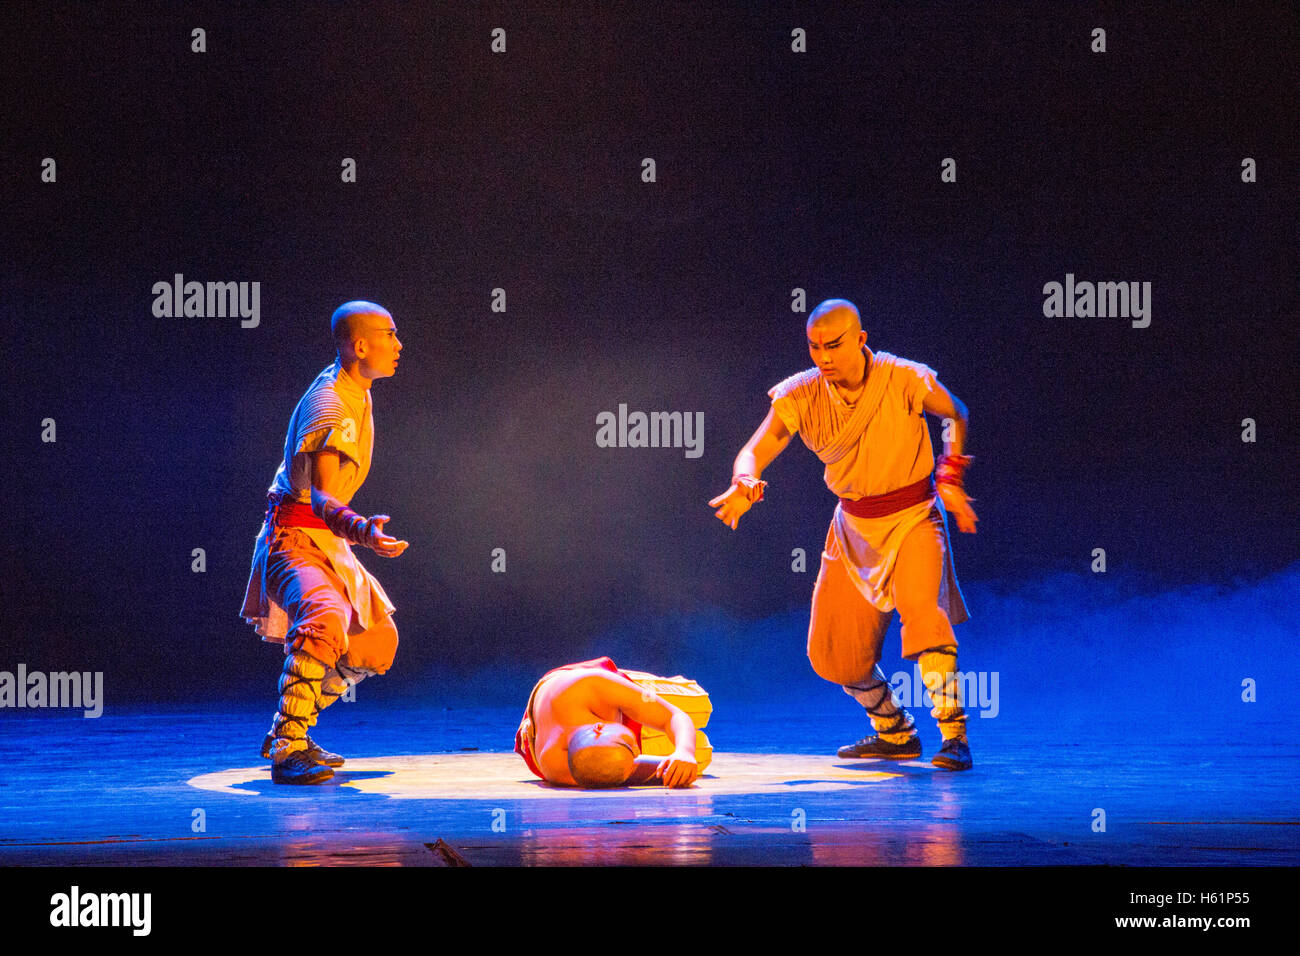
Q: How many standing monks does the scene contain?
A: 2